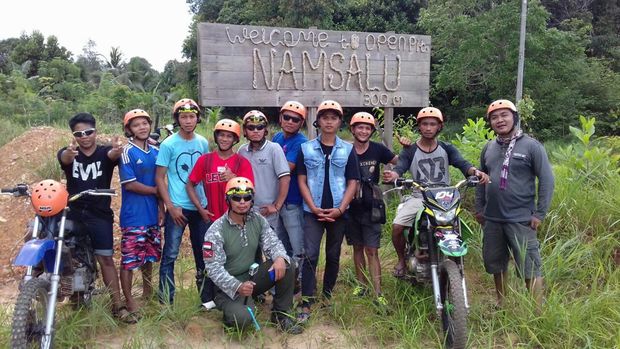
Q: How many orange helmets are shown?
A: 11